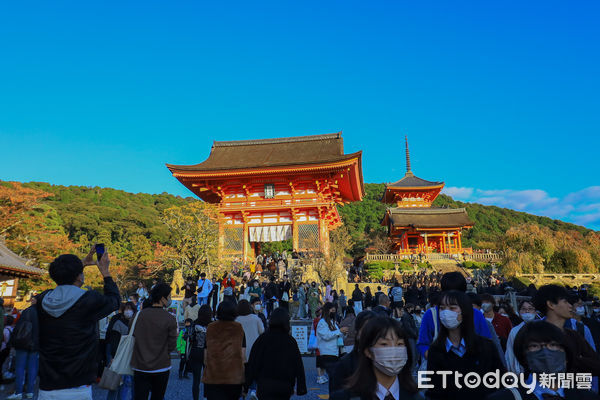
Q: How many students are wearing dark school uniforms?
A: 3